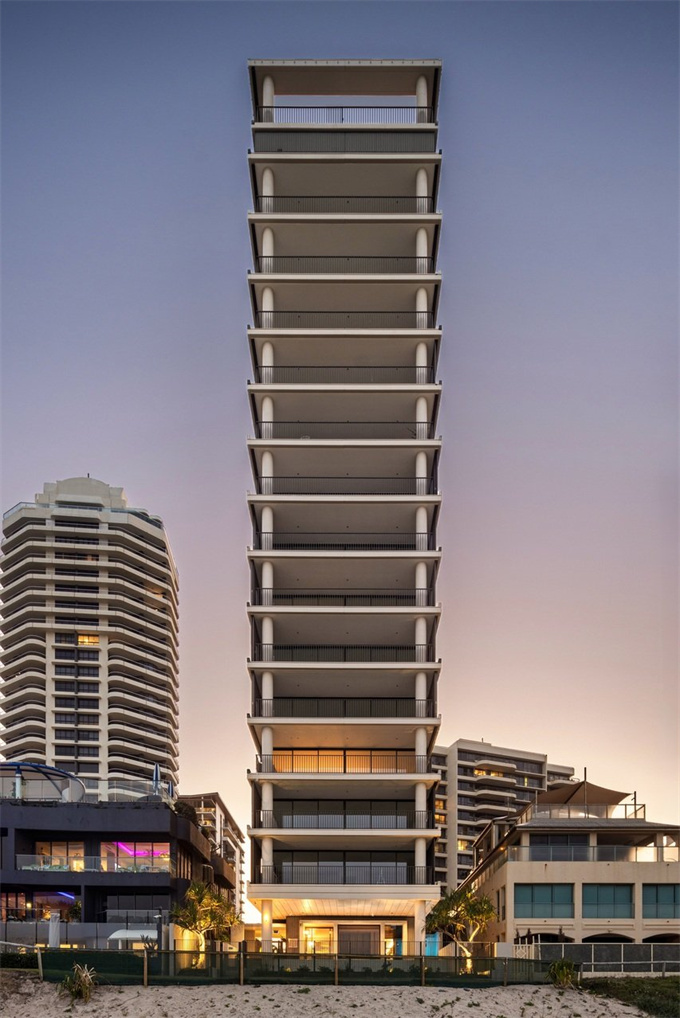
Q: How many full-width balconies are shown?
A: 14